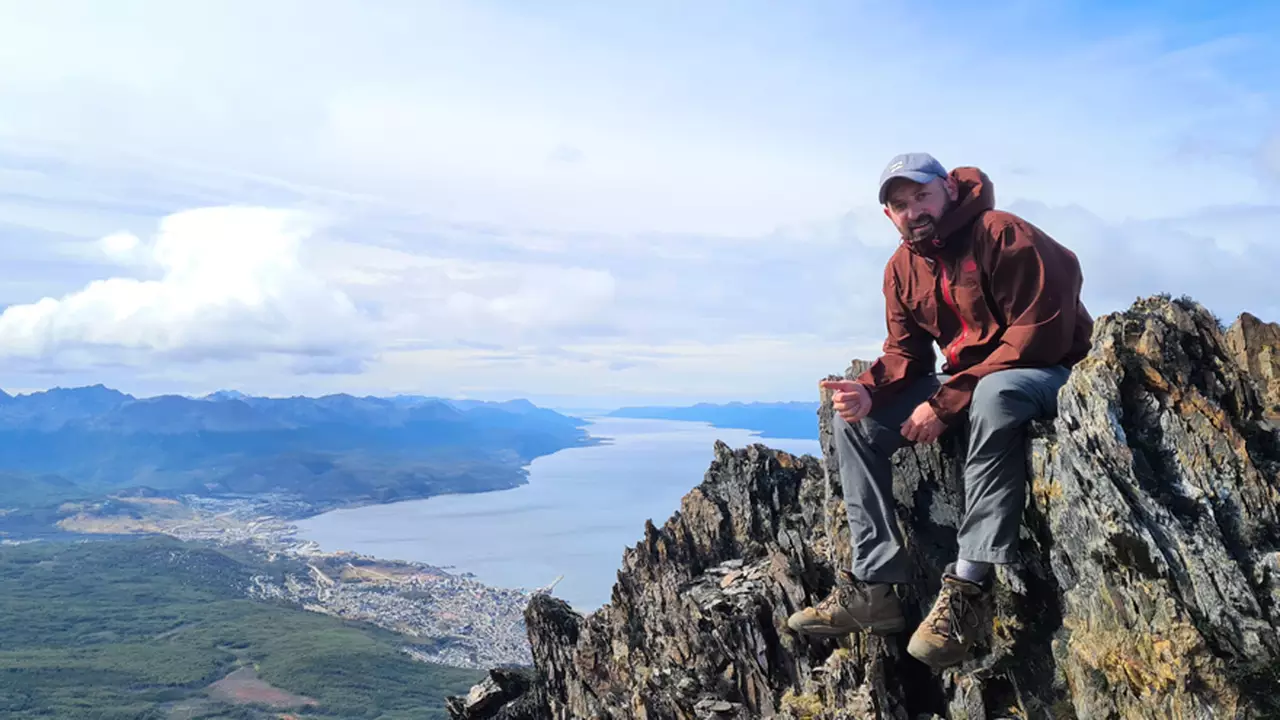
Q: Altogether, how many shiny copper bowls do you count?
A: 0